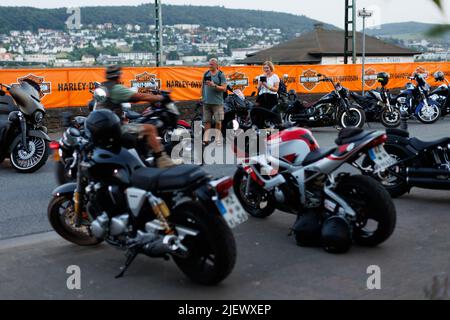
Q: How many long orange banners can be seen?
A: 1